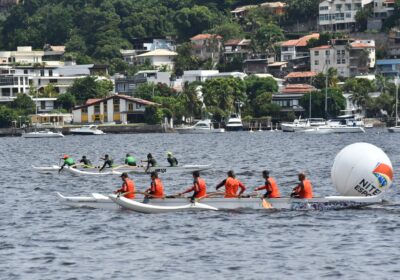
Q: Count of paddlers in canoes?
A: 12